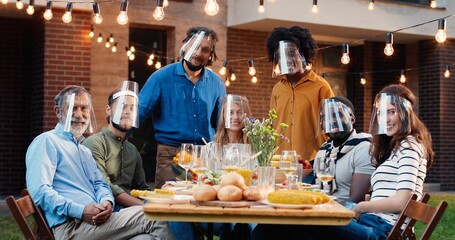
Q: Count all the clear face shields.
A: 7